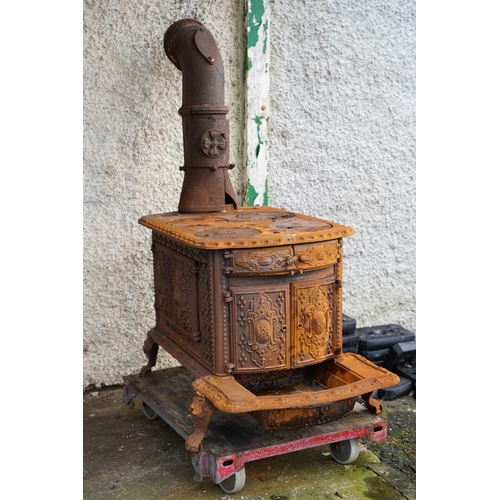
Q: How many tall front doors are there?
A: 2